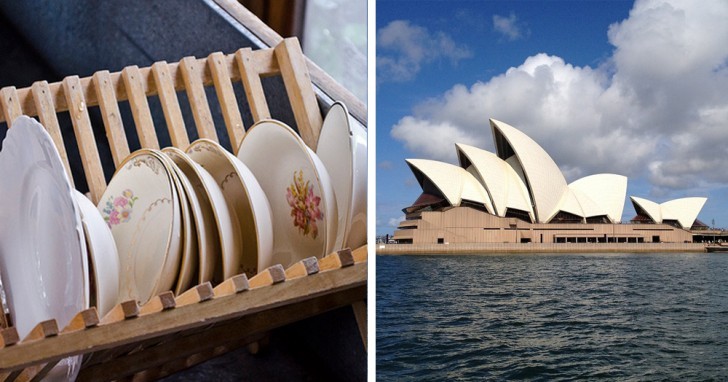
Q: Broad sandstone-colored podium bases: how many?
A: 1